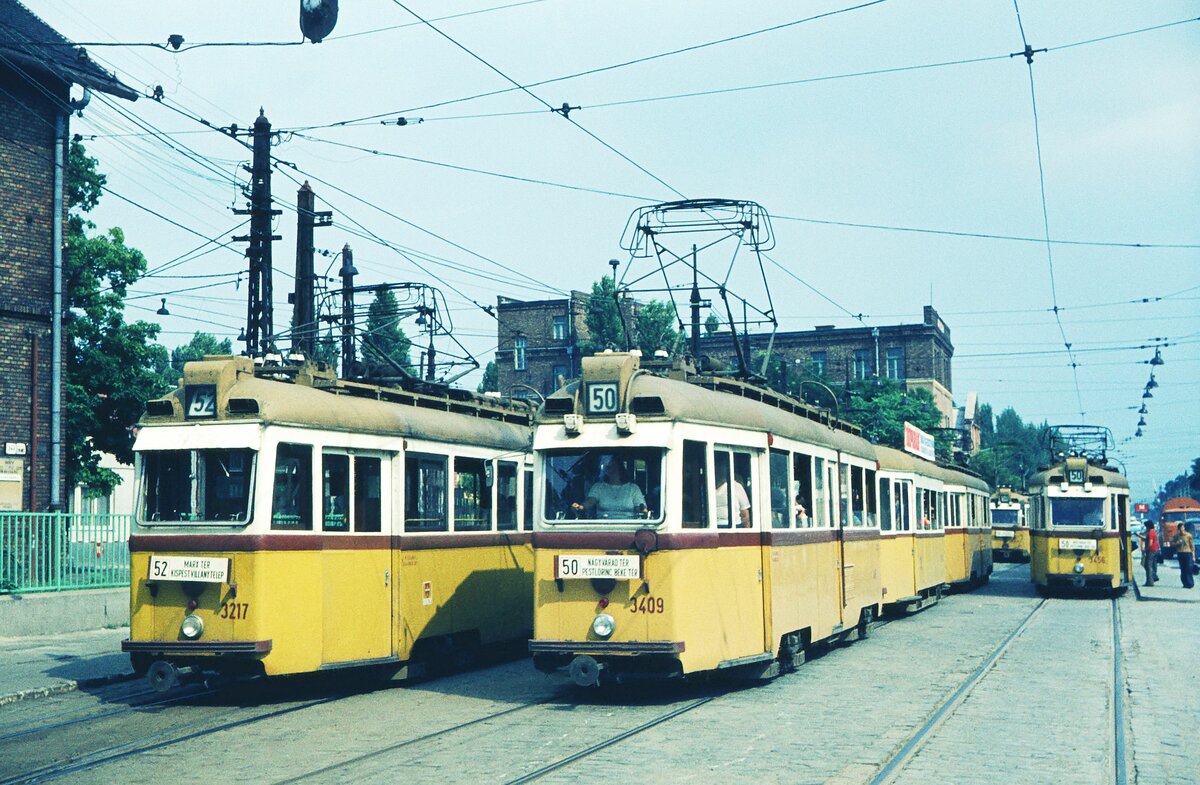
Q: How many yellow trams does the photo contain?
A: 4